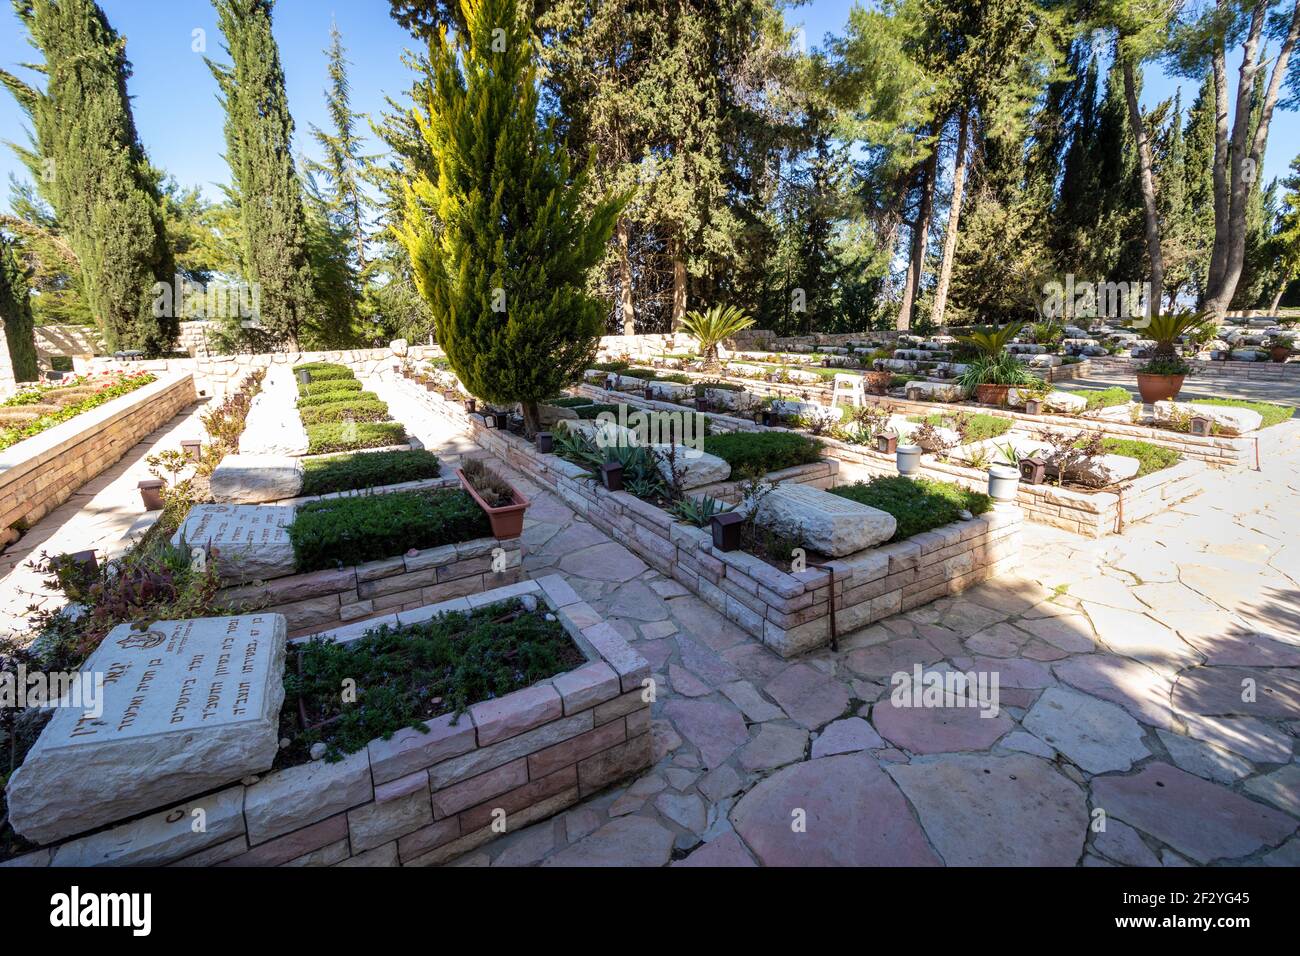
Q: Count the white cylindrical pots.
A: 2